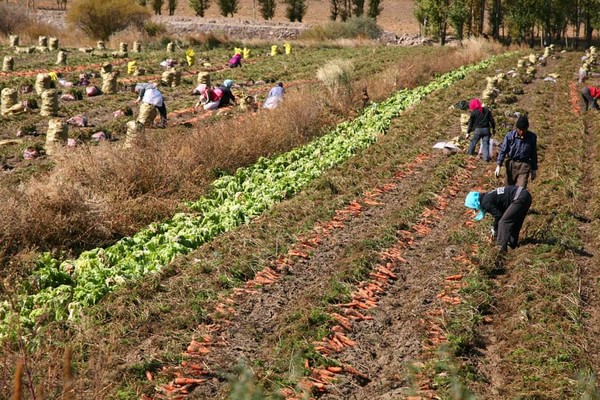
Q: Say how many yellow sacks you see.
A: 7